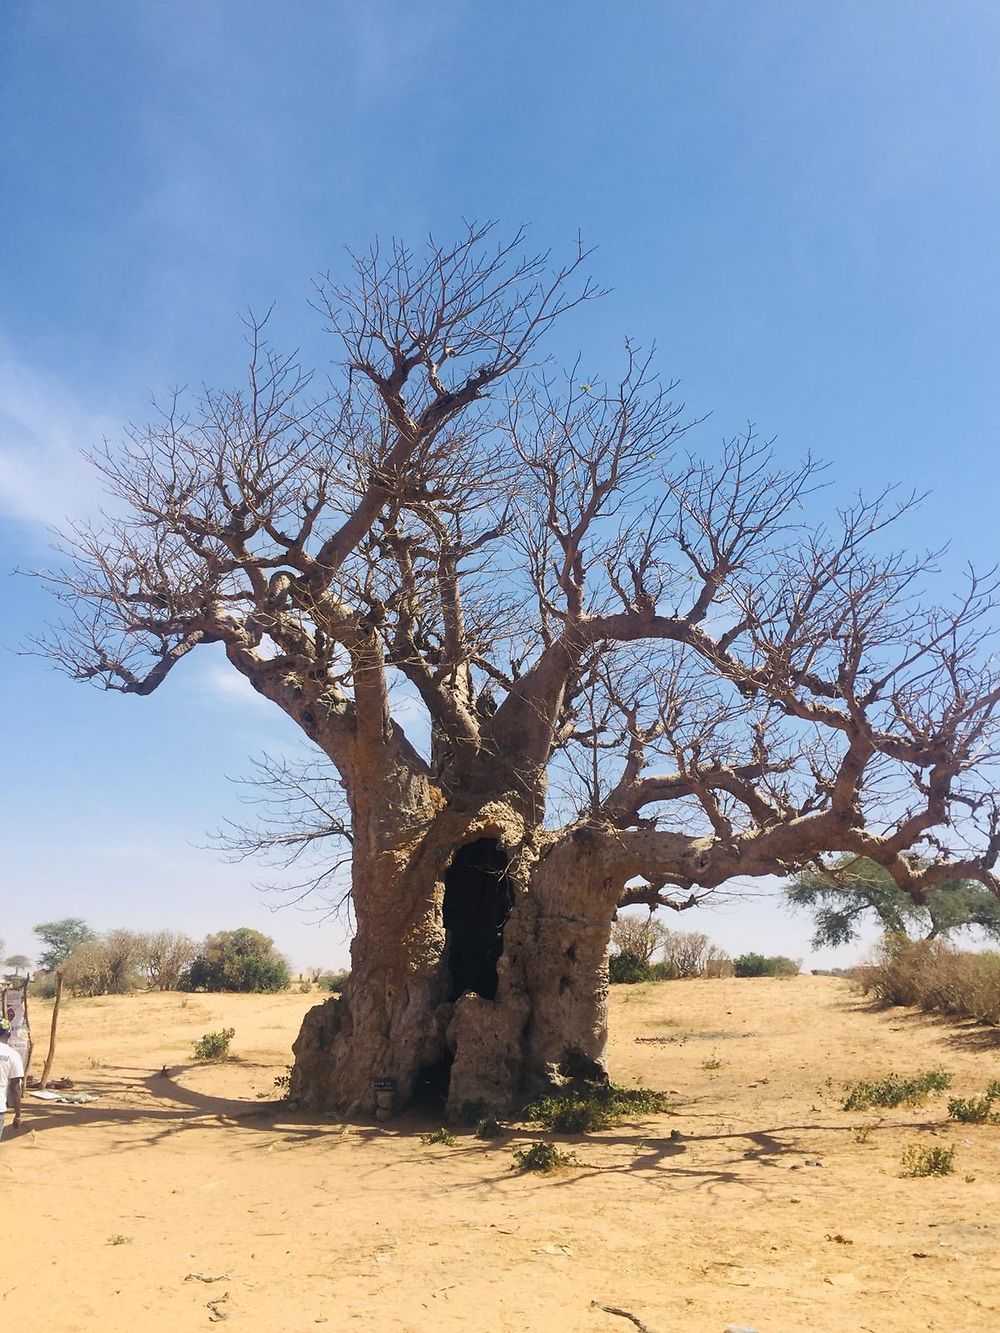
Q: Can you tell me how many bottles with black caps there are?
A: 0